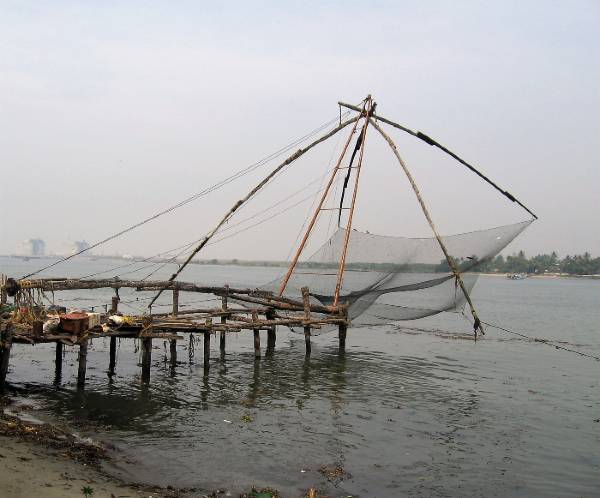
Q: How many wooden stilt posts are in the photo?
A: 12